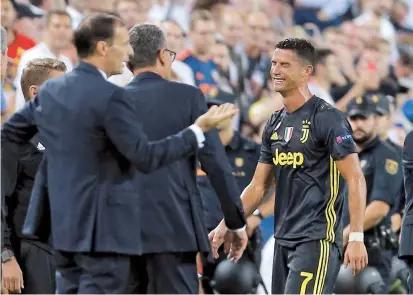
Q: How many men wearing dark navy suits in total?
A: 2